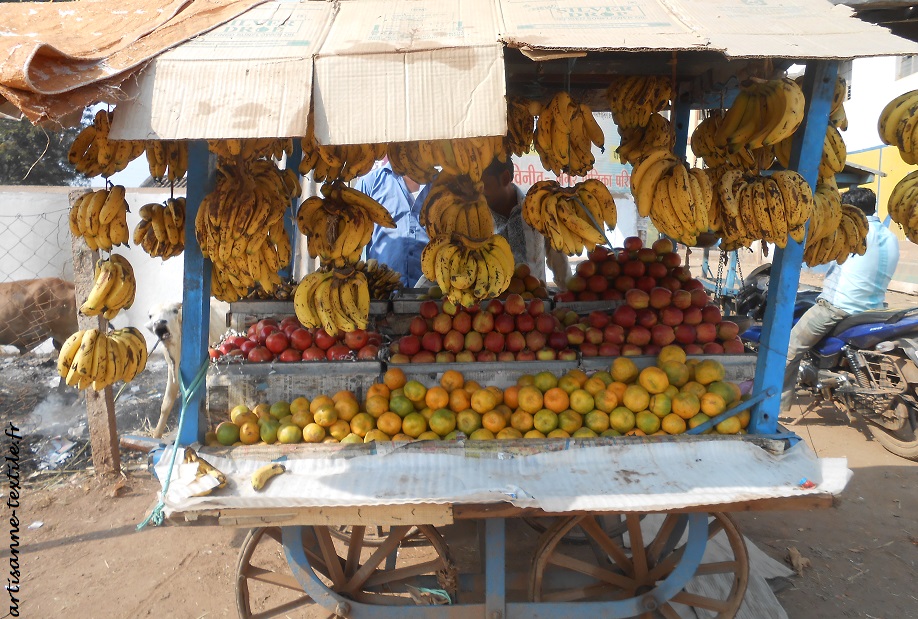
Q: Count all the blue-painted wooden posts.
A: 4